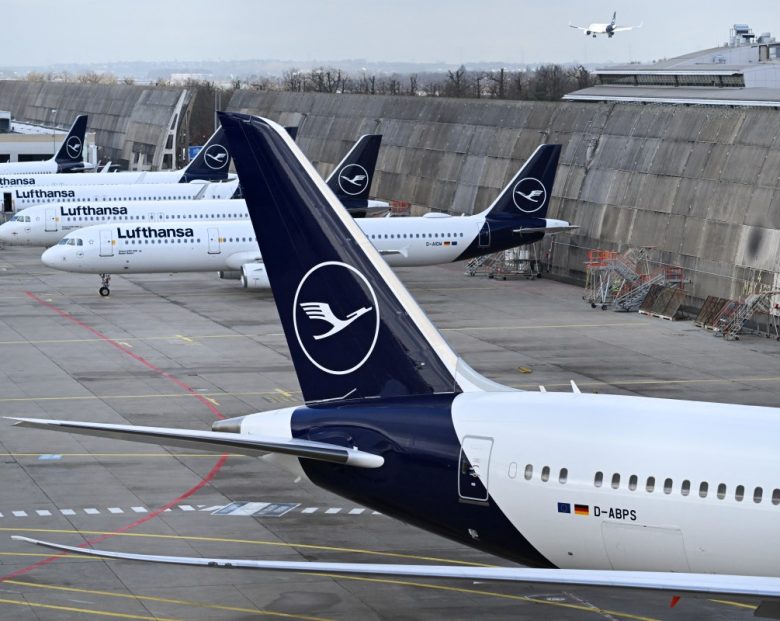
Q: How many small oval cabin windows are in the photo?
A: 14